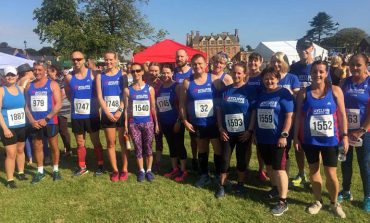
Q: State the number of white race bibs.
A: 11